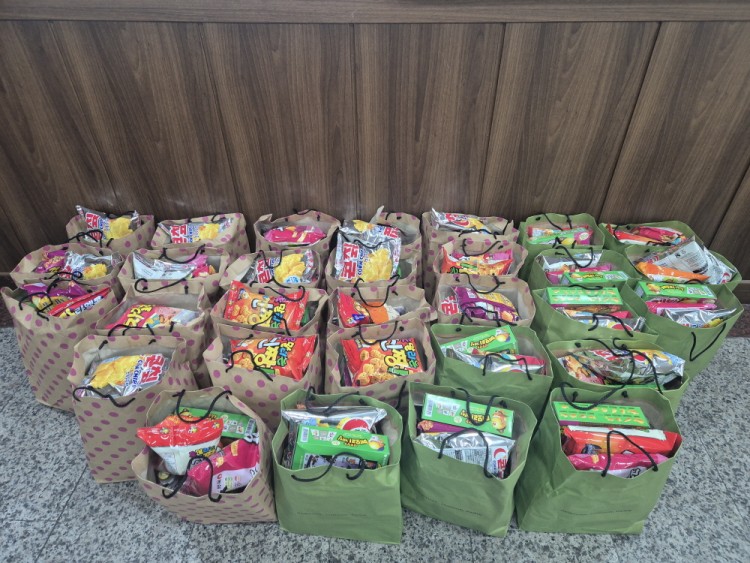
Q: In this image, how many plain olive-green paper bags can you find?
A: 11